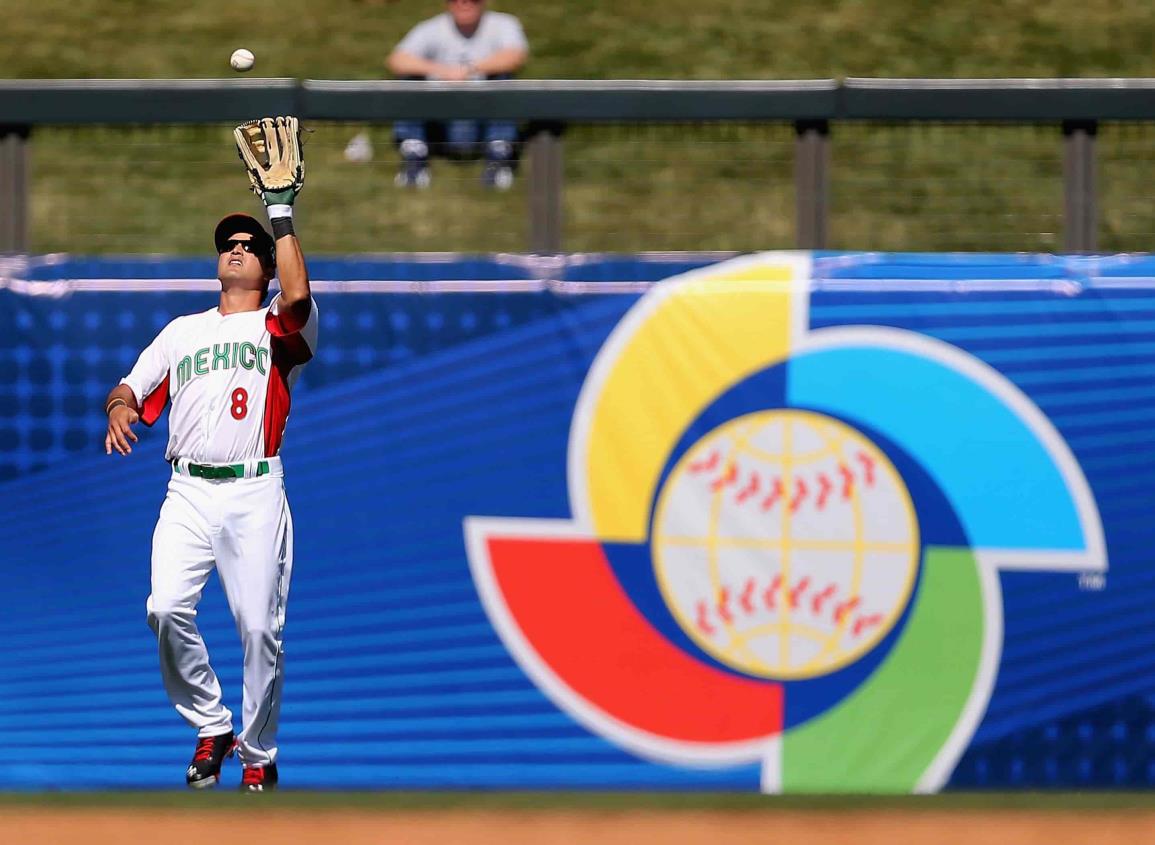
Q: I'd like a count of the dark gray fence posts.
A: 4